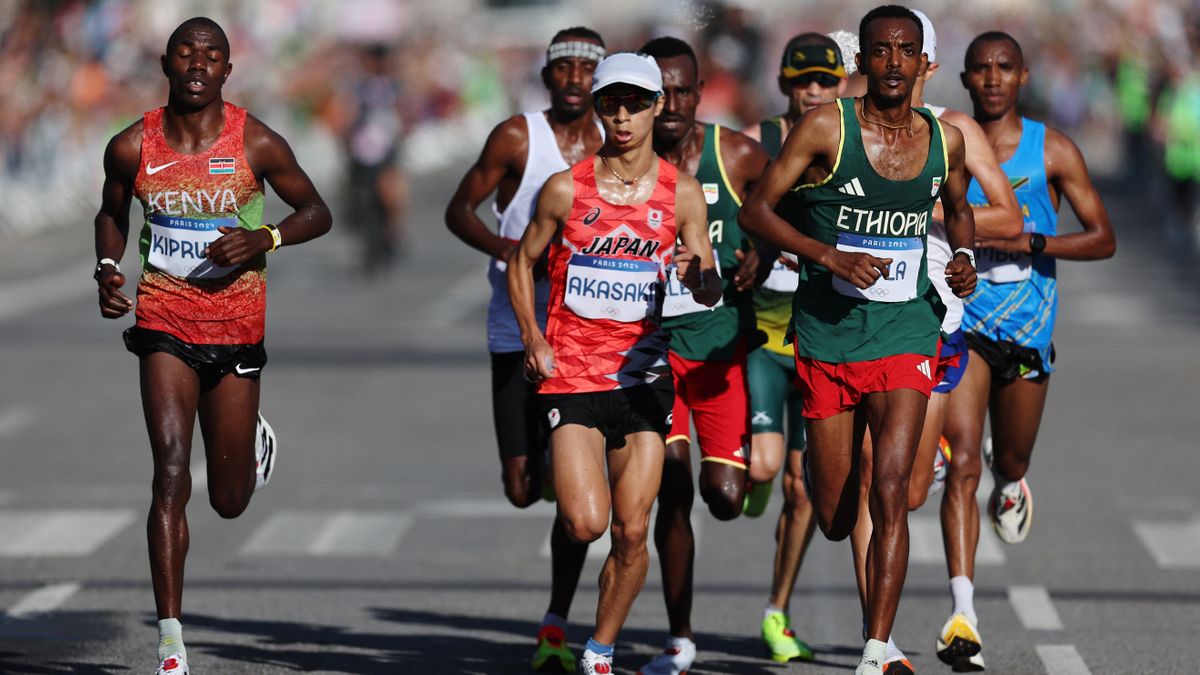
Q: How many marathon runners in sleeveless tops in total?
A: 8